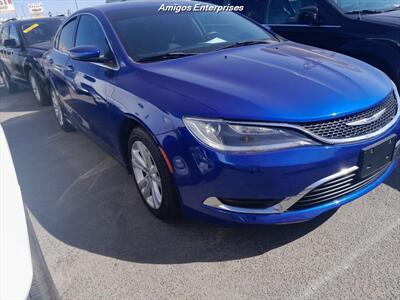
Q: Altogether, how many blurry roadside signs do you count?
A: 2